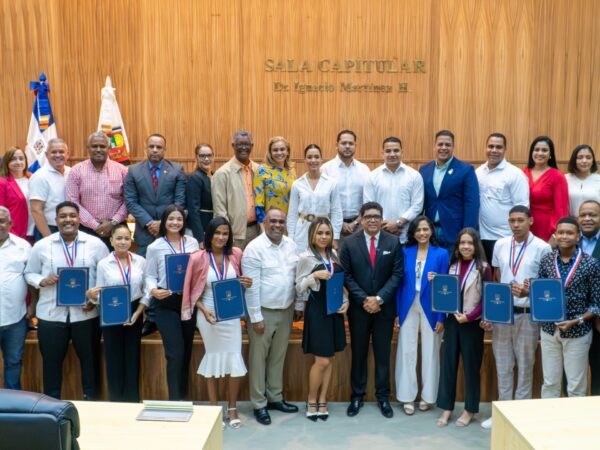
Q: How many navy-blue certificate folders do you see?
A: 8